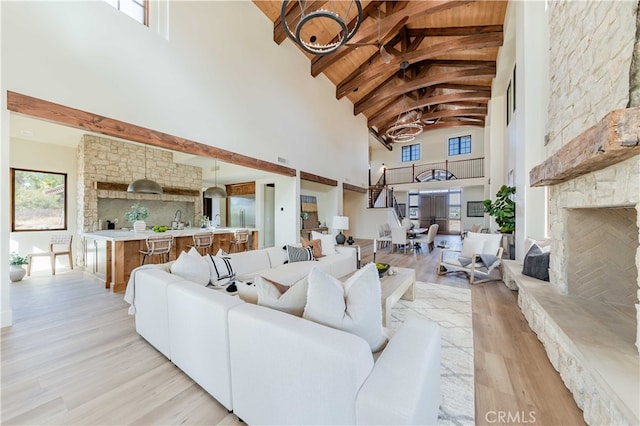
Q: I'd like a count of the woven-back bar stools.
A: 3